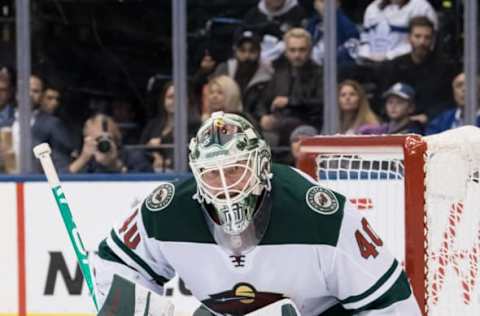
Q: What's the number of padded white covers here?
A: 1